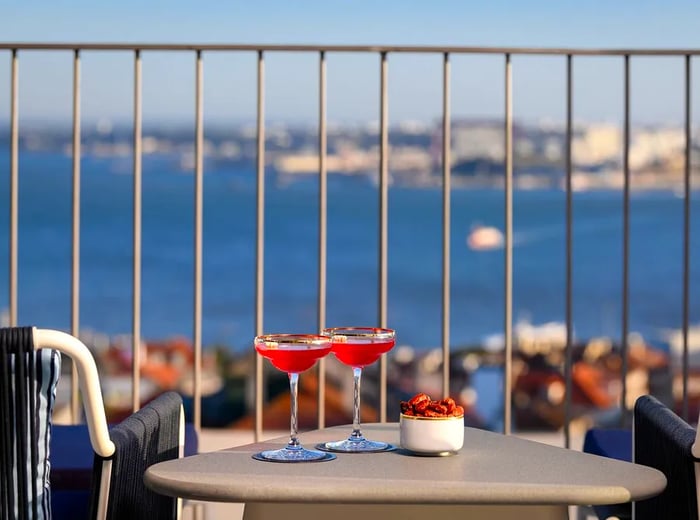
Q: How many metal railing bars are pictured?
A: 12